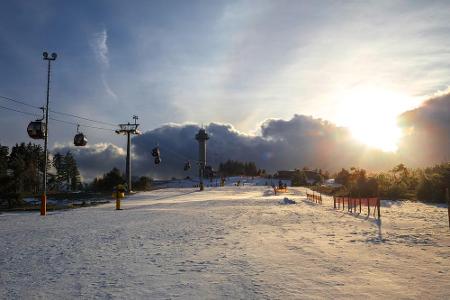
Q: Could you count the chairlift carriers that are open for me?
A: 0